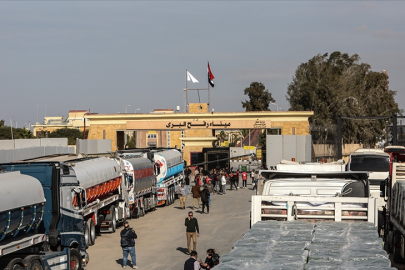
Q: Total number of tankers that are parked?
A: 4